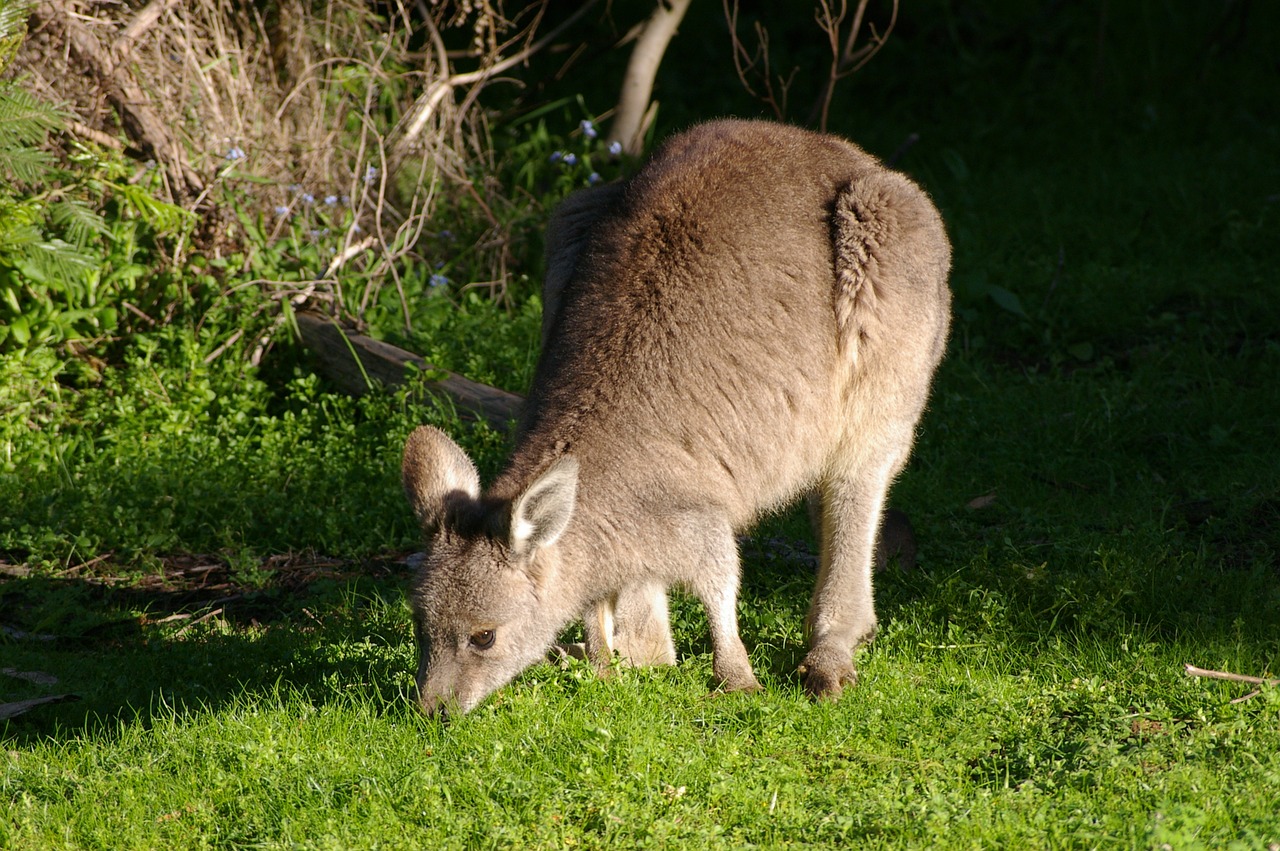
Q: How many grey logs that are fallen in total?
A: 1